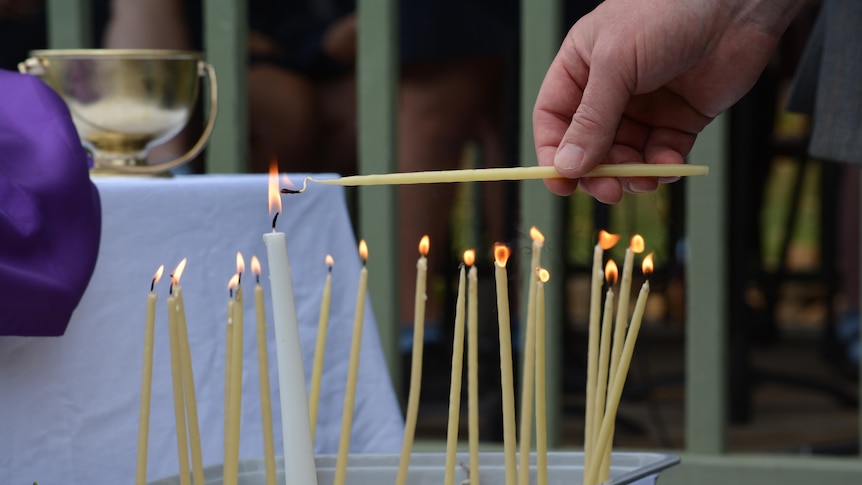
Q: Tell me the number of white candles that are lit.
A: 1